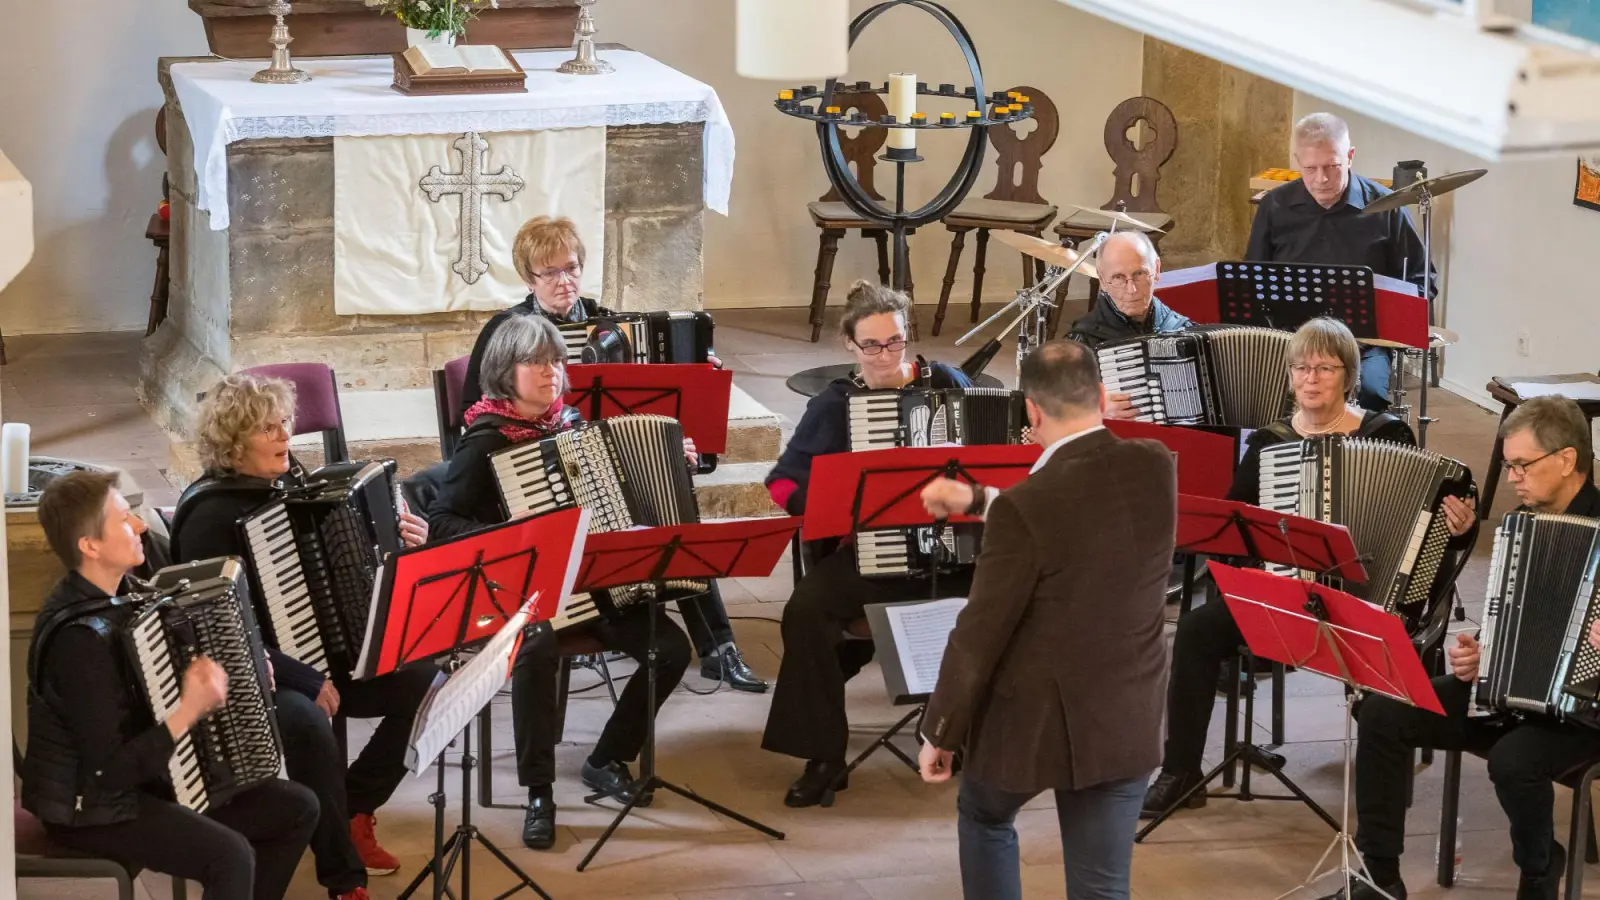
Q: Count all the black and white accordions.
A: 8